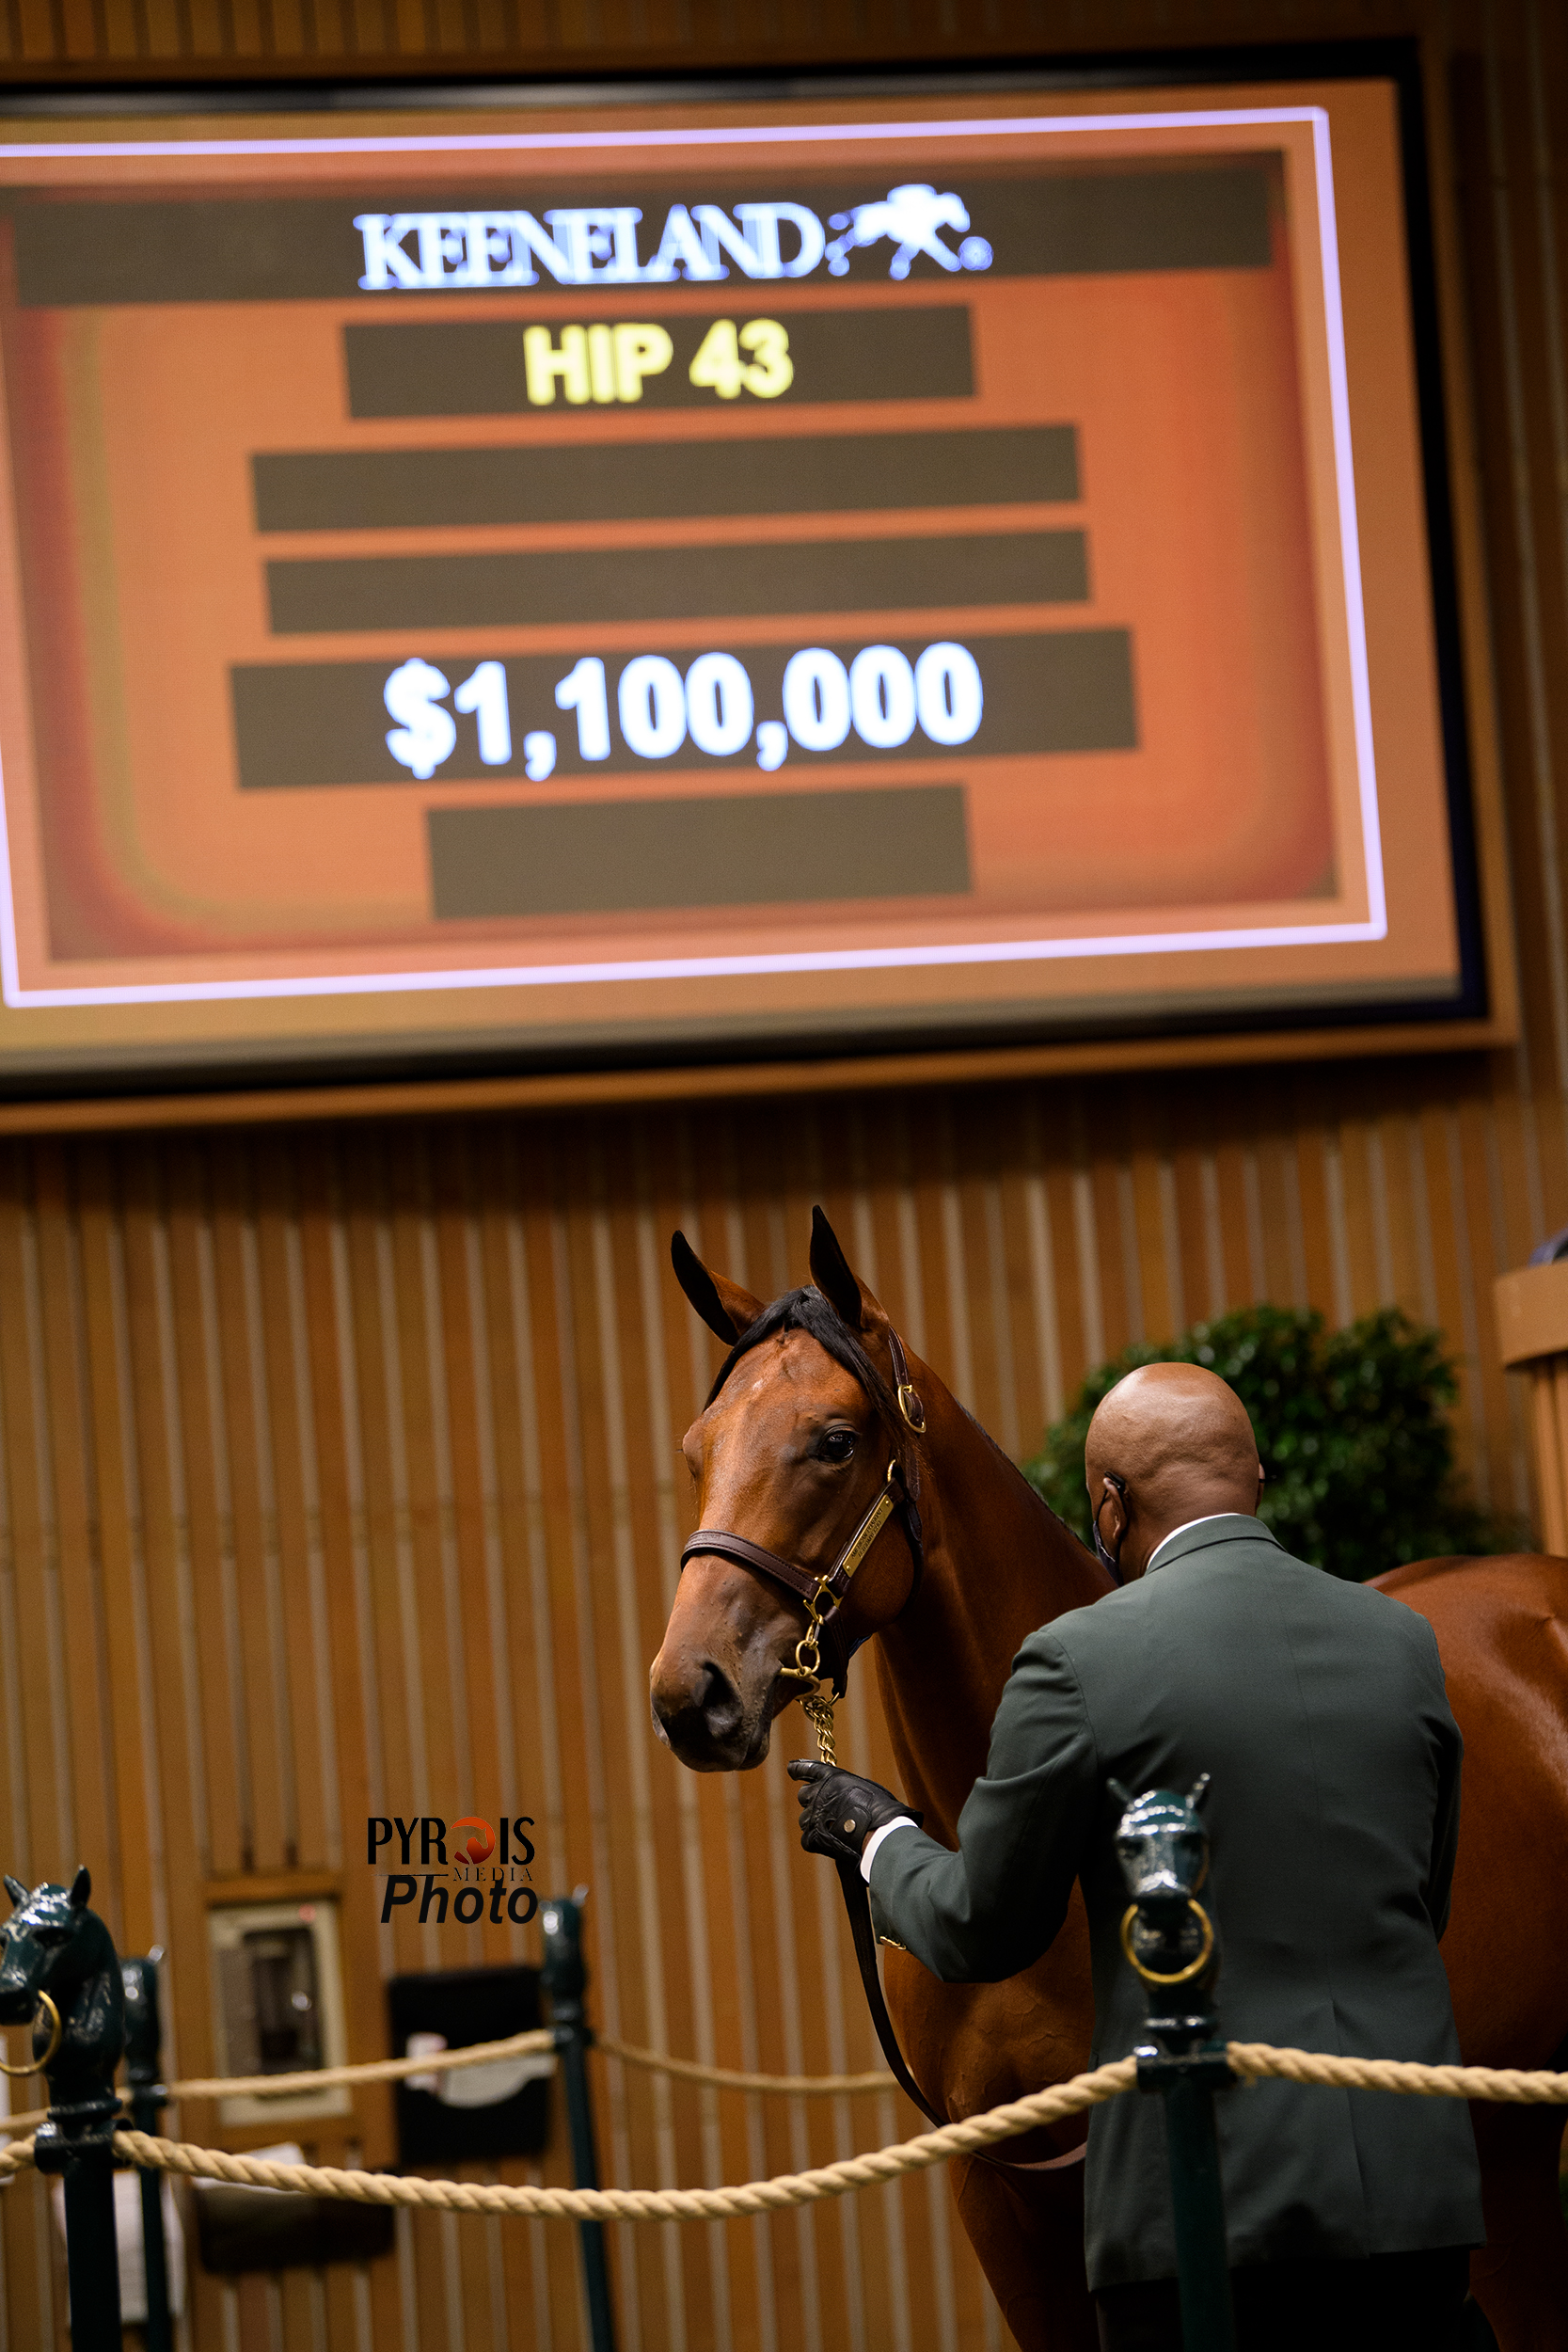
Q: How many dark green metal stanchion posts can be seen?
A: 4